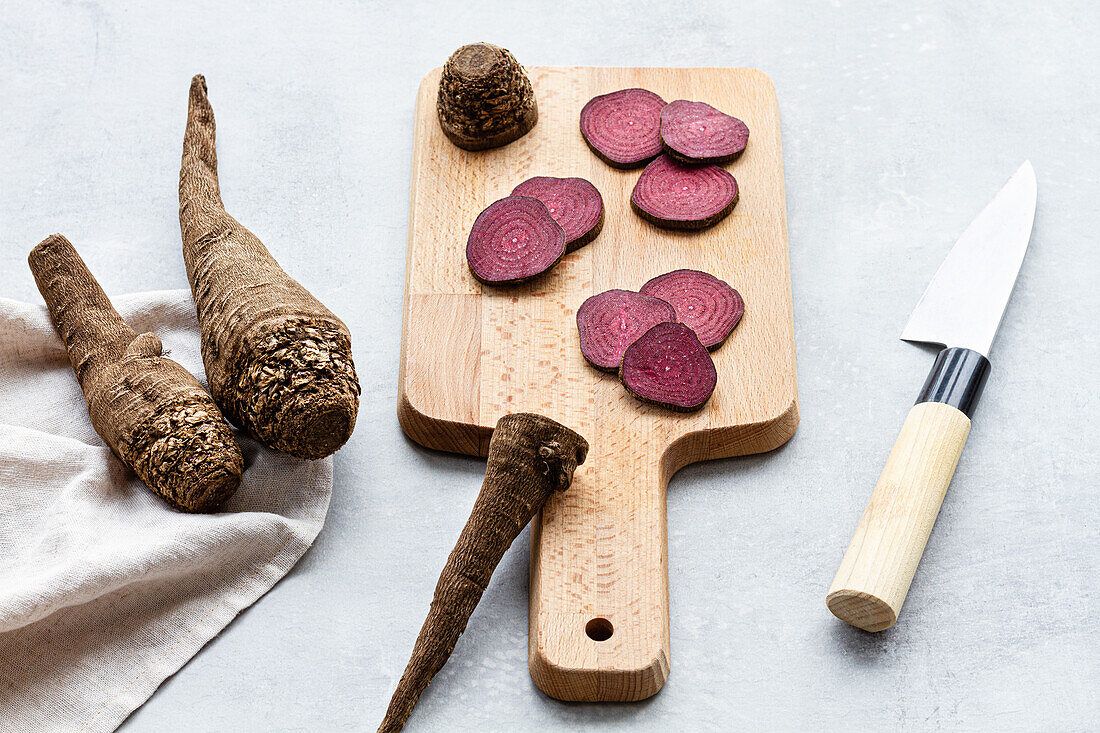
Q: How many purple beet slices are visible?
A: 8